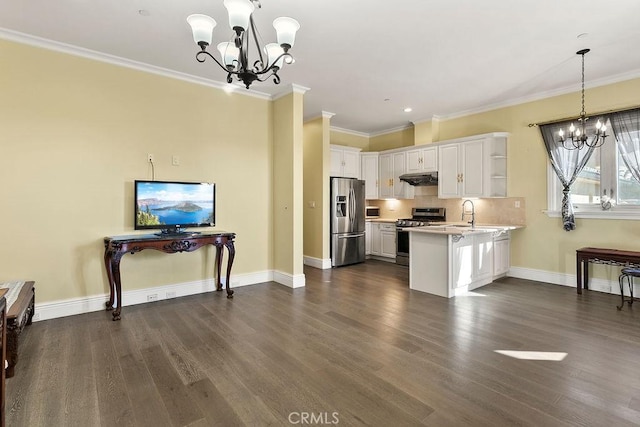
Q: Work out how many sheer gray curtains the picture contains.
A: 2